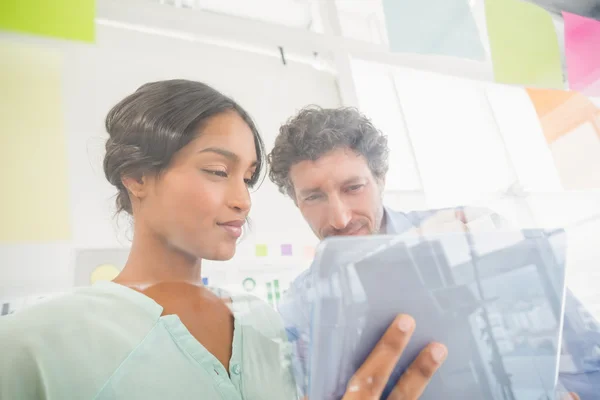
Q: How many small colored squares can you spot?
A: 3